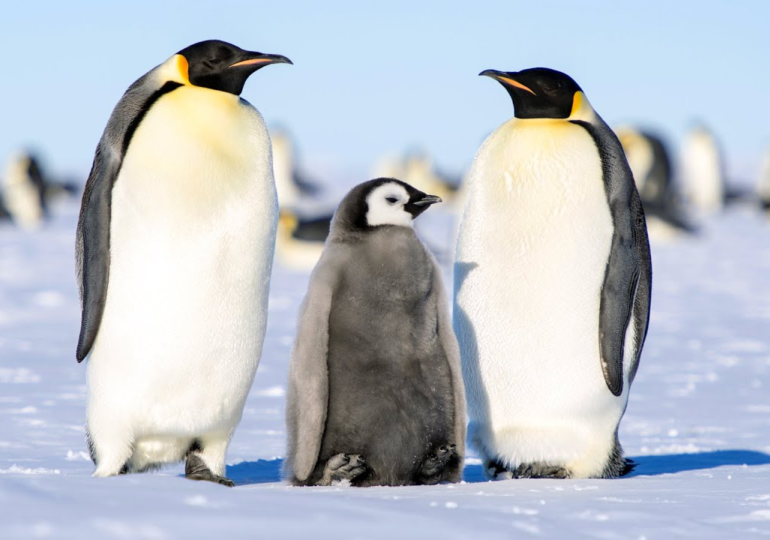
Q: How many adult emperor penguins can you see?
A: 2